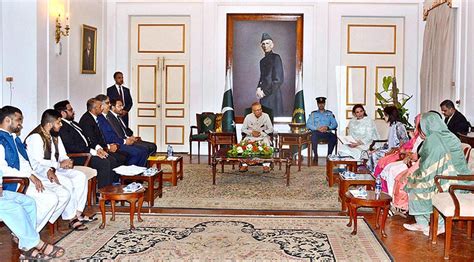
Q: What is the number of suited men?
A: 6